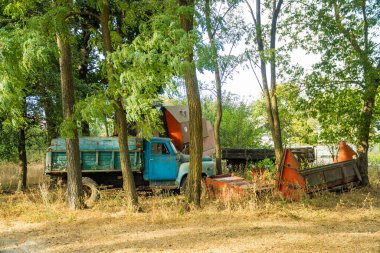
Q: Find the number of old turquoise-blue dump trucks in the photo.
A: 1